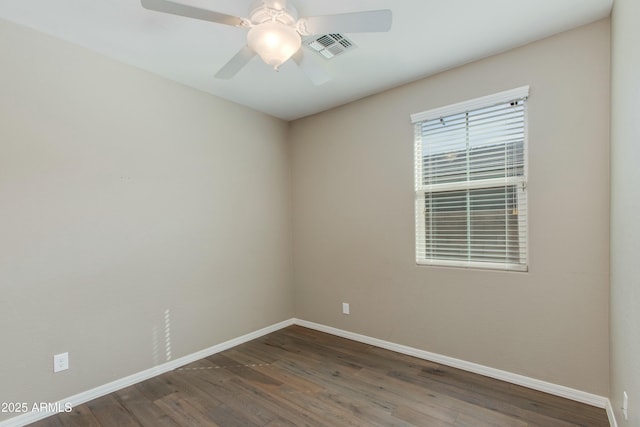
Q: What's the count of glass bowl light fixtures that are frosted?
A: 1